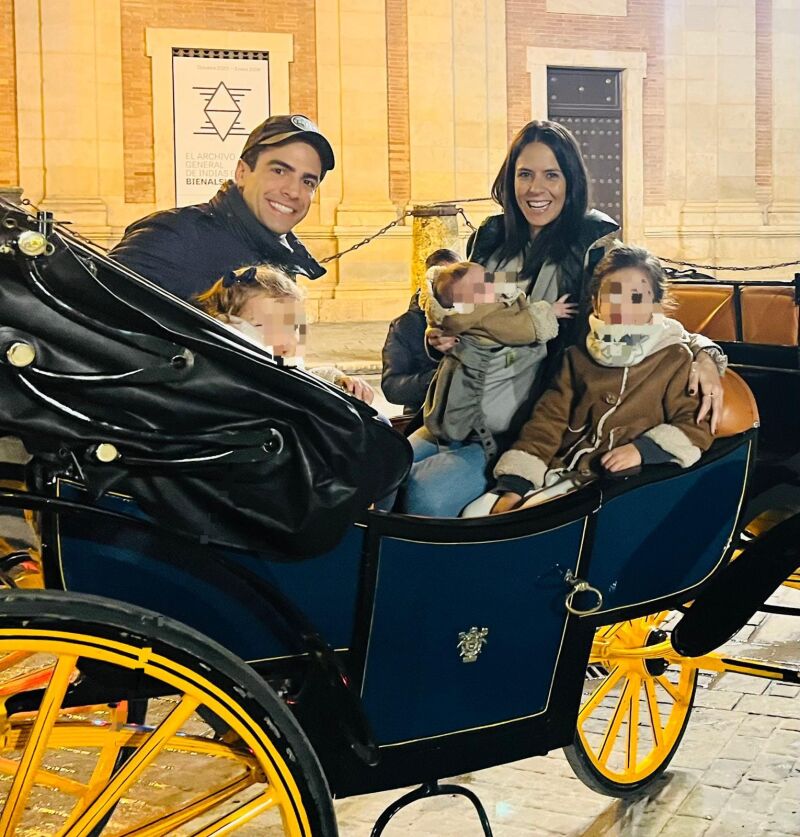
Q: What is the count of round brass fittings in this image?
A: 3